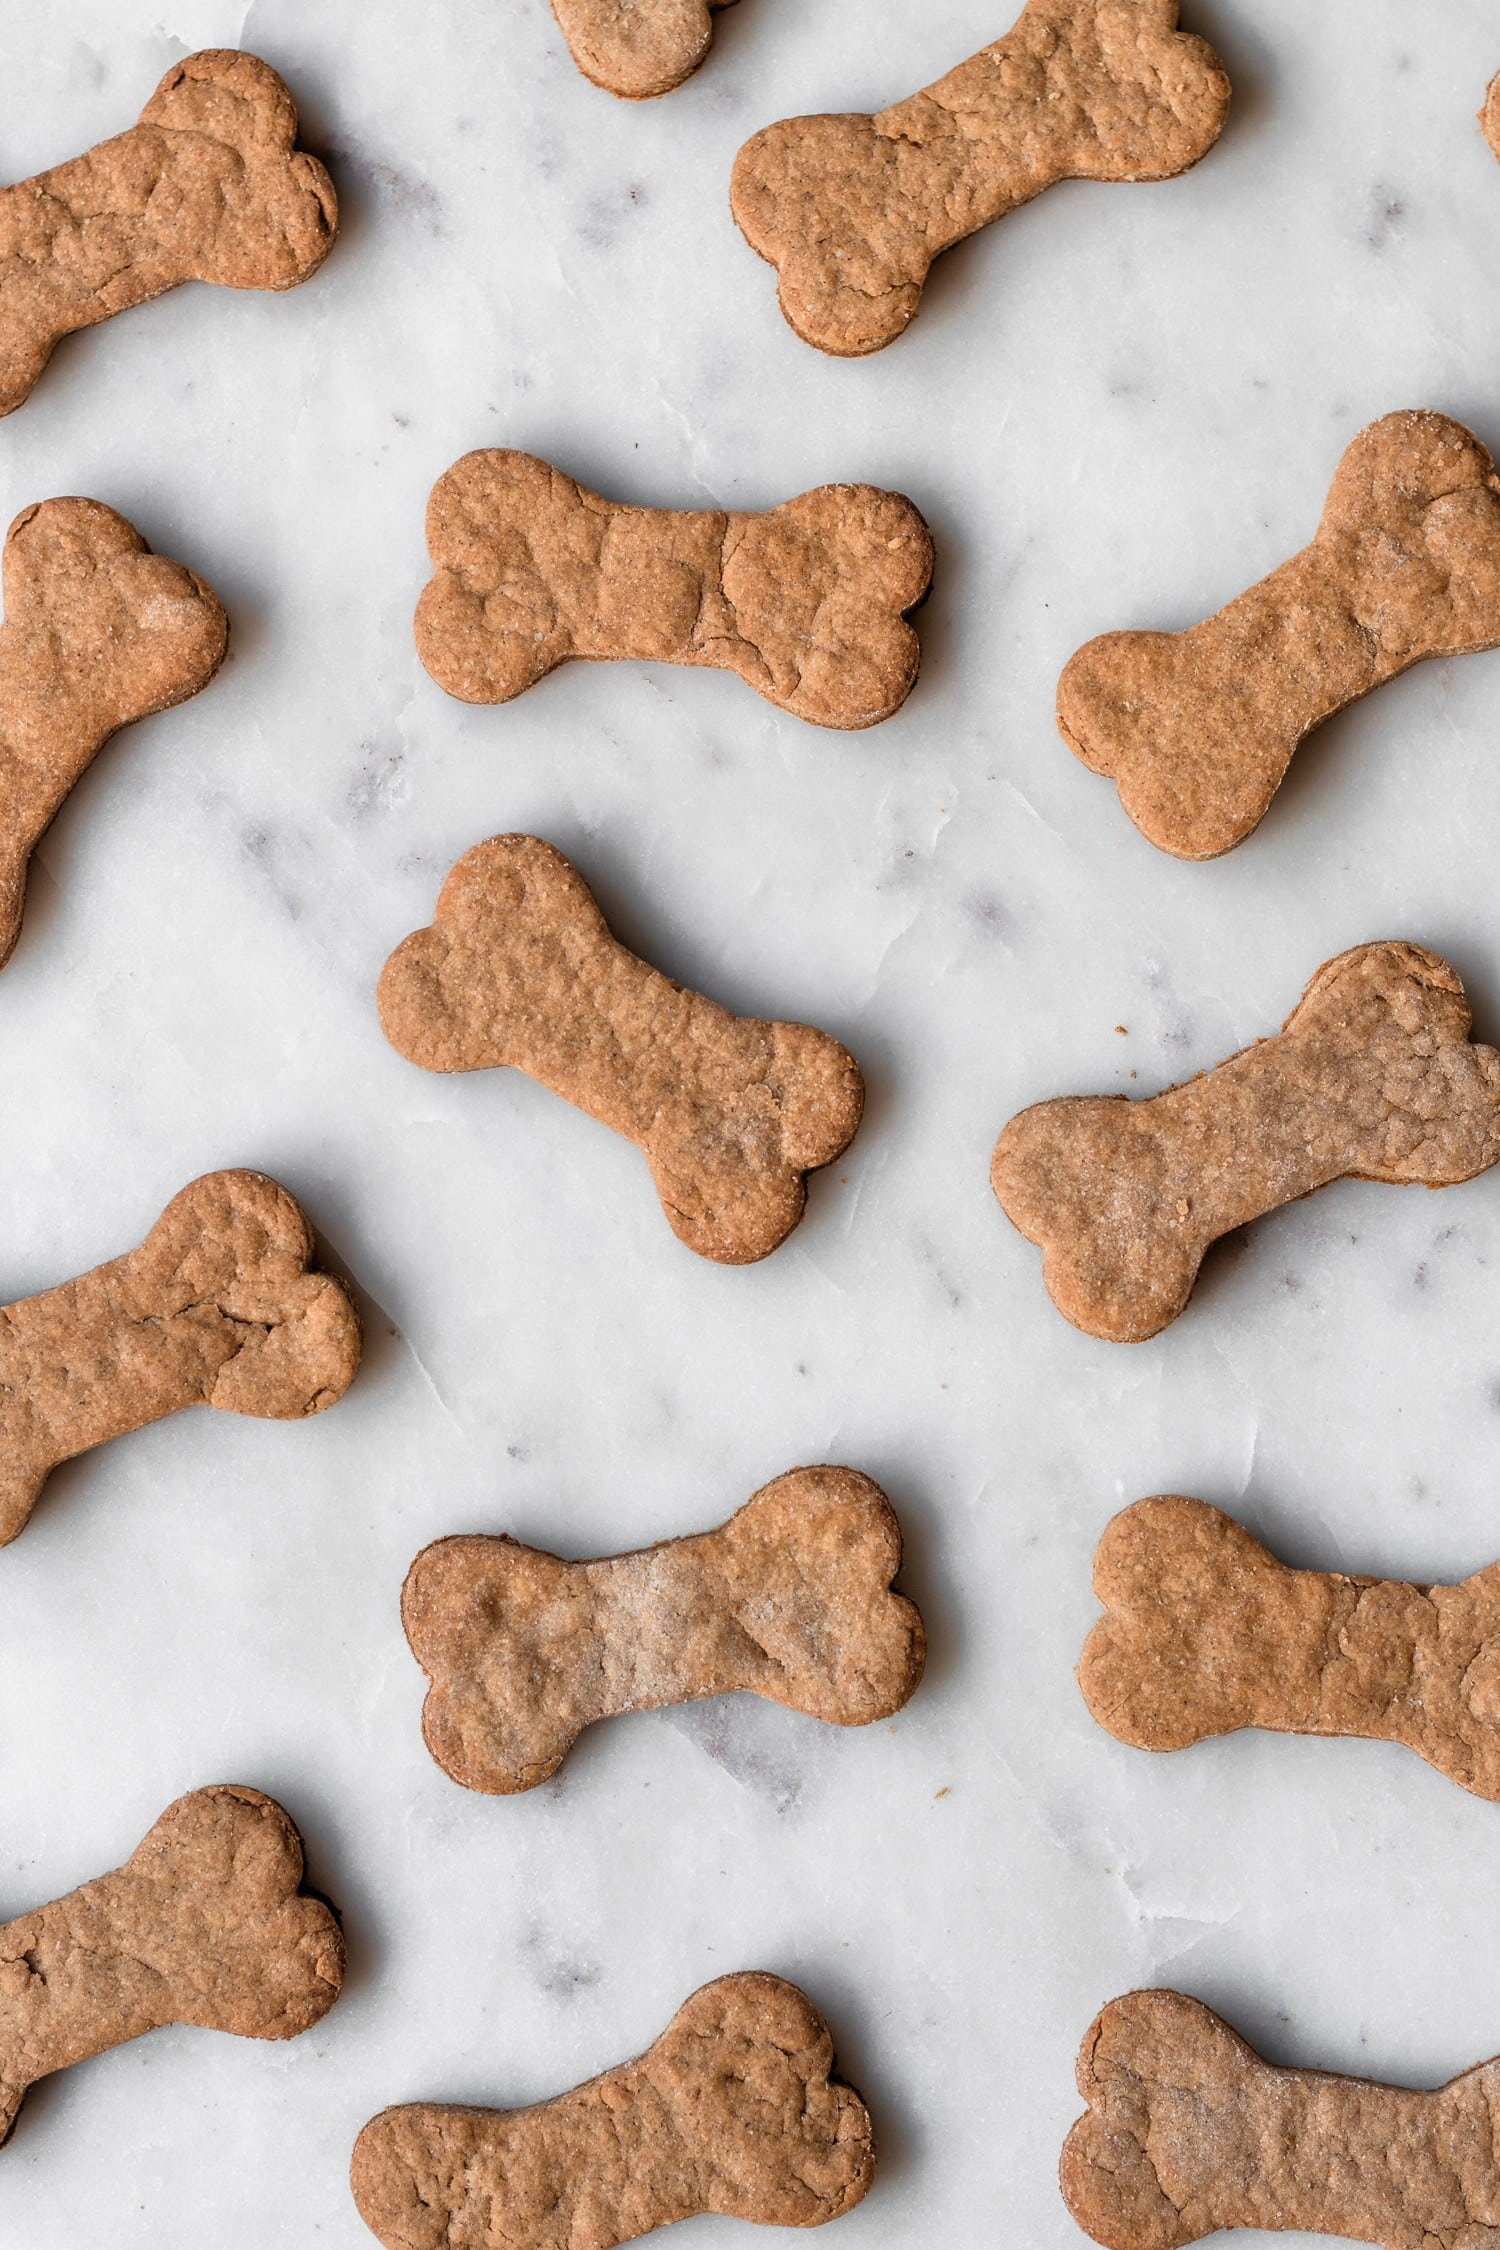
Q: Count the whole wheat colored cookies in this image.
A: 15